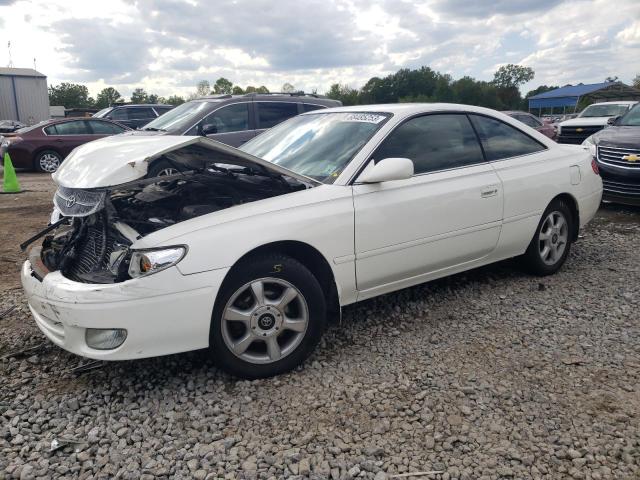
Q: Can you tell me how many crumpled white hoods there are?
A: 1